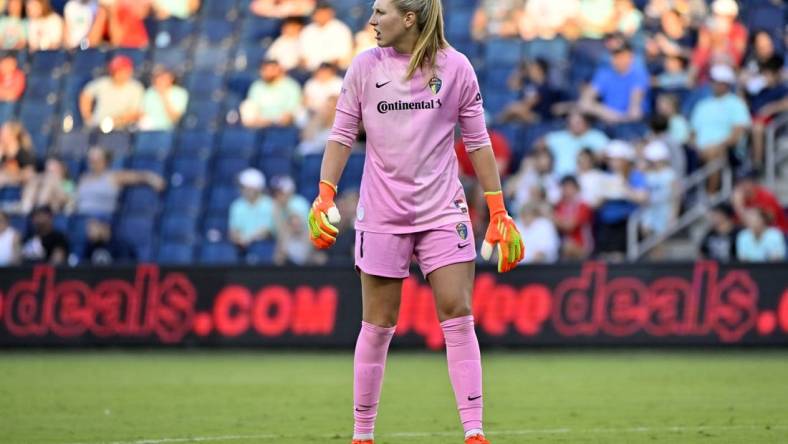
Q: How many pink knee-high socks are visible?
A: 2